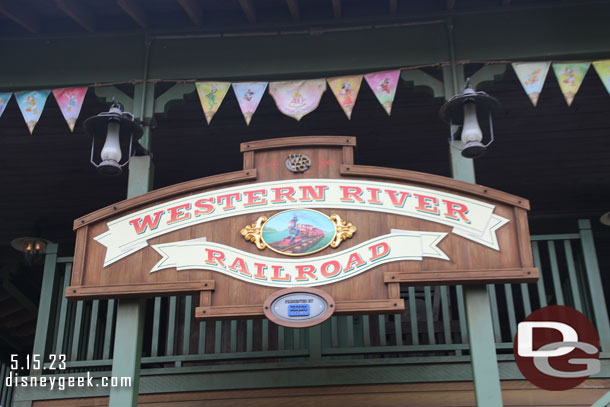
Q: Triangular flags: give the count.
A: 10